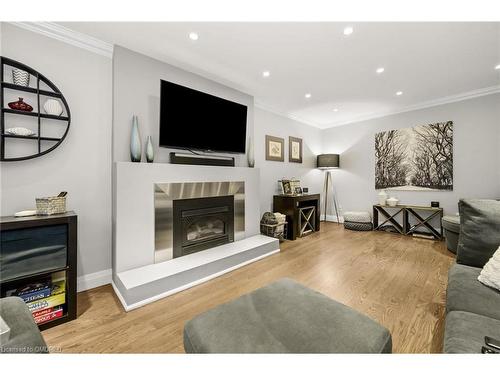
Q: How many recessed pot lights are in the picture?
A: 8